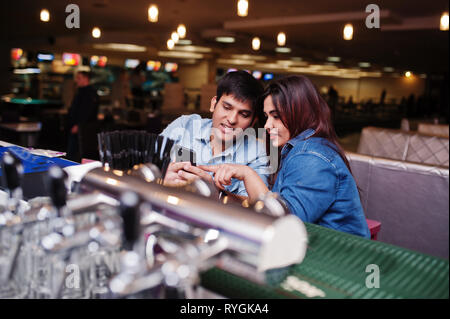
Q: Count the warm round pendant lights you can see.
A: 11